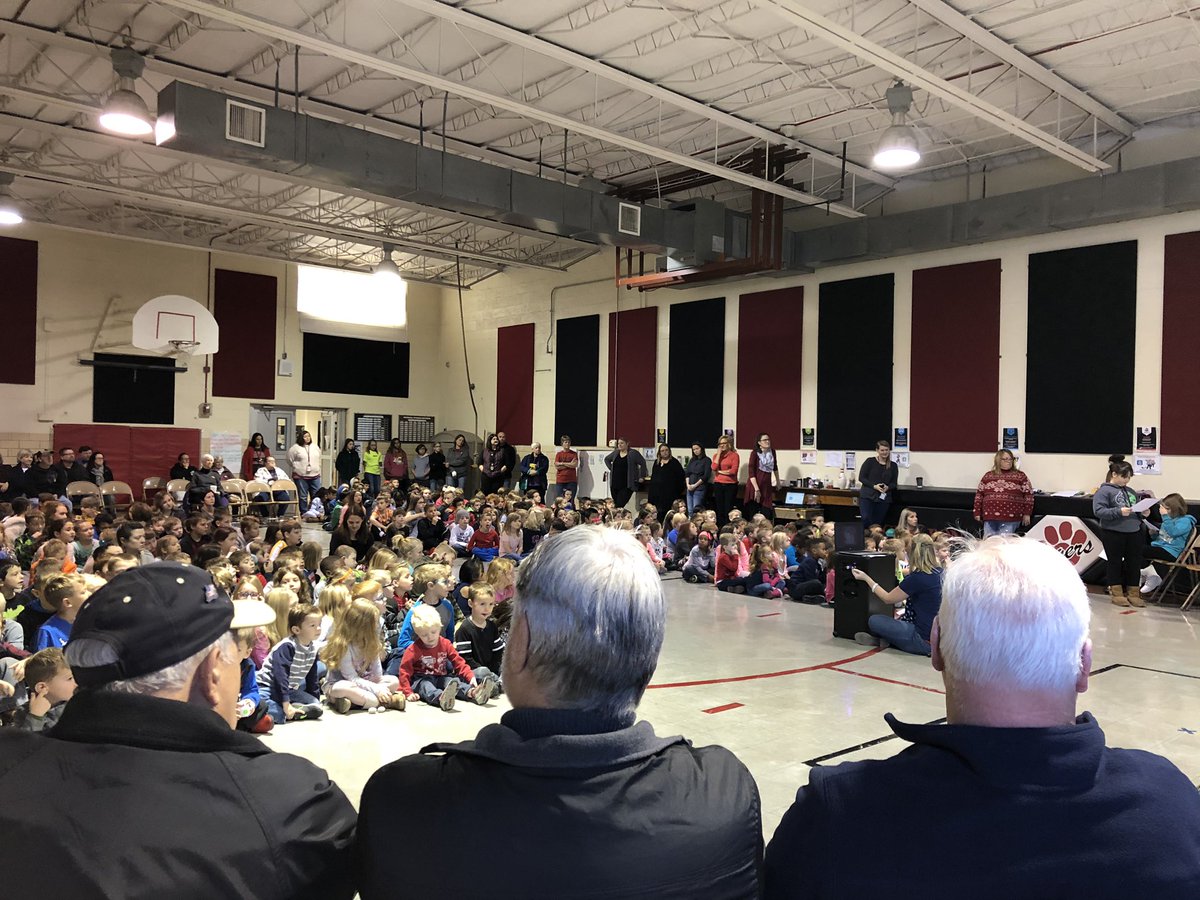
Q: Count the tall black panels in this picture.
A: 4